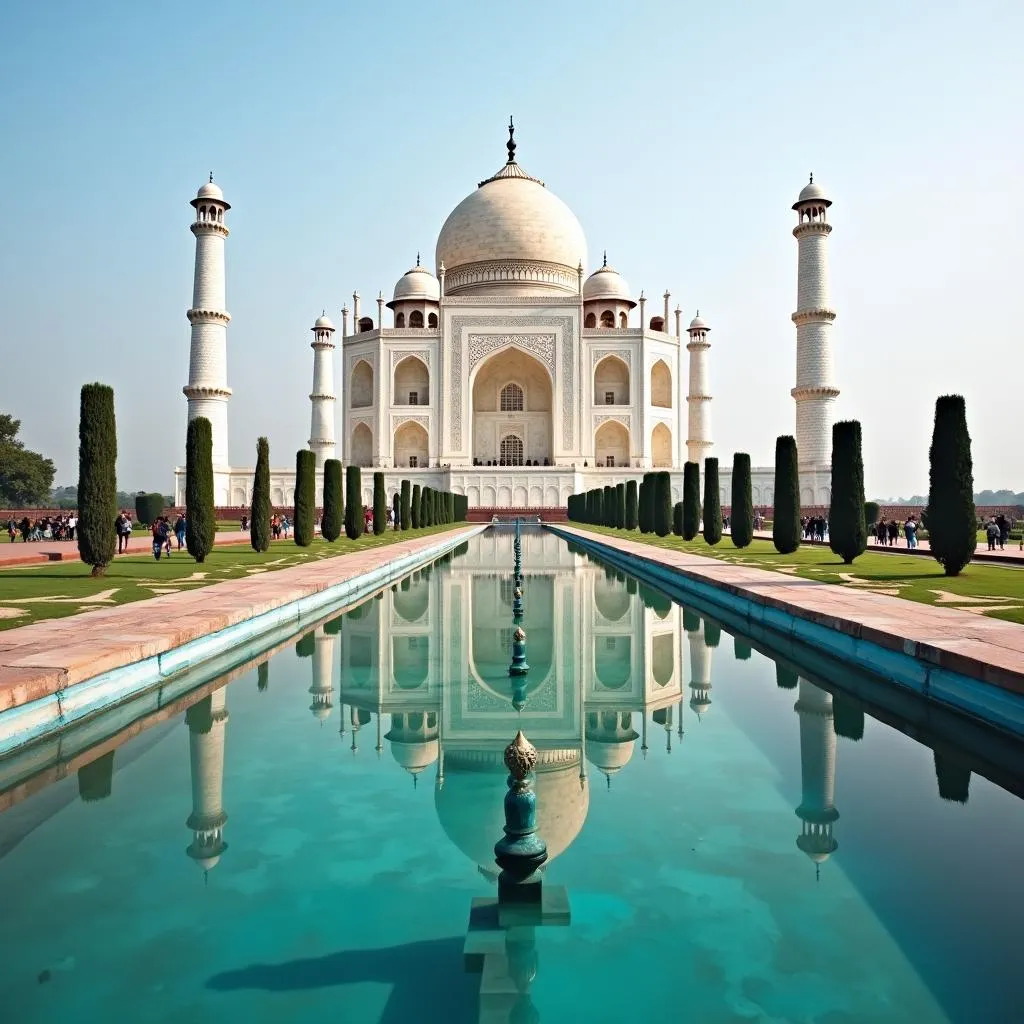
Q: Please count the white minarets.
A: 4